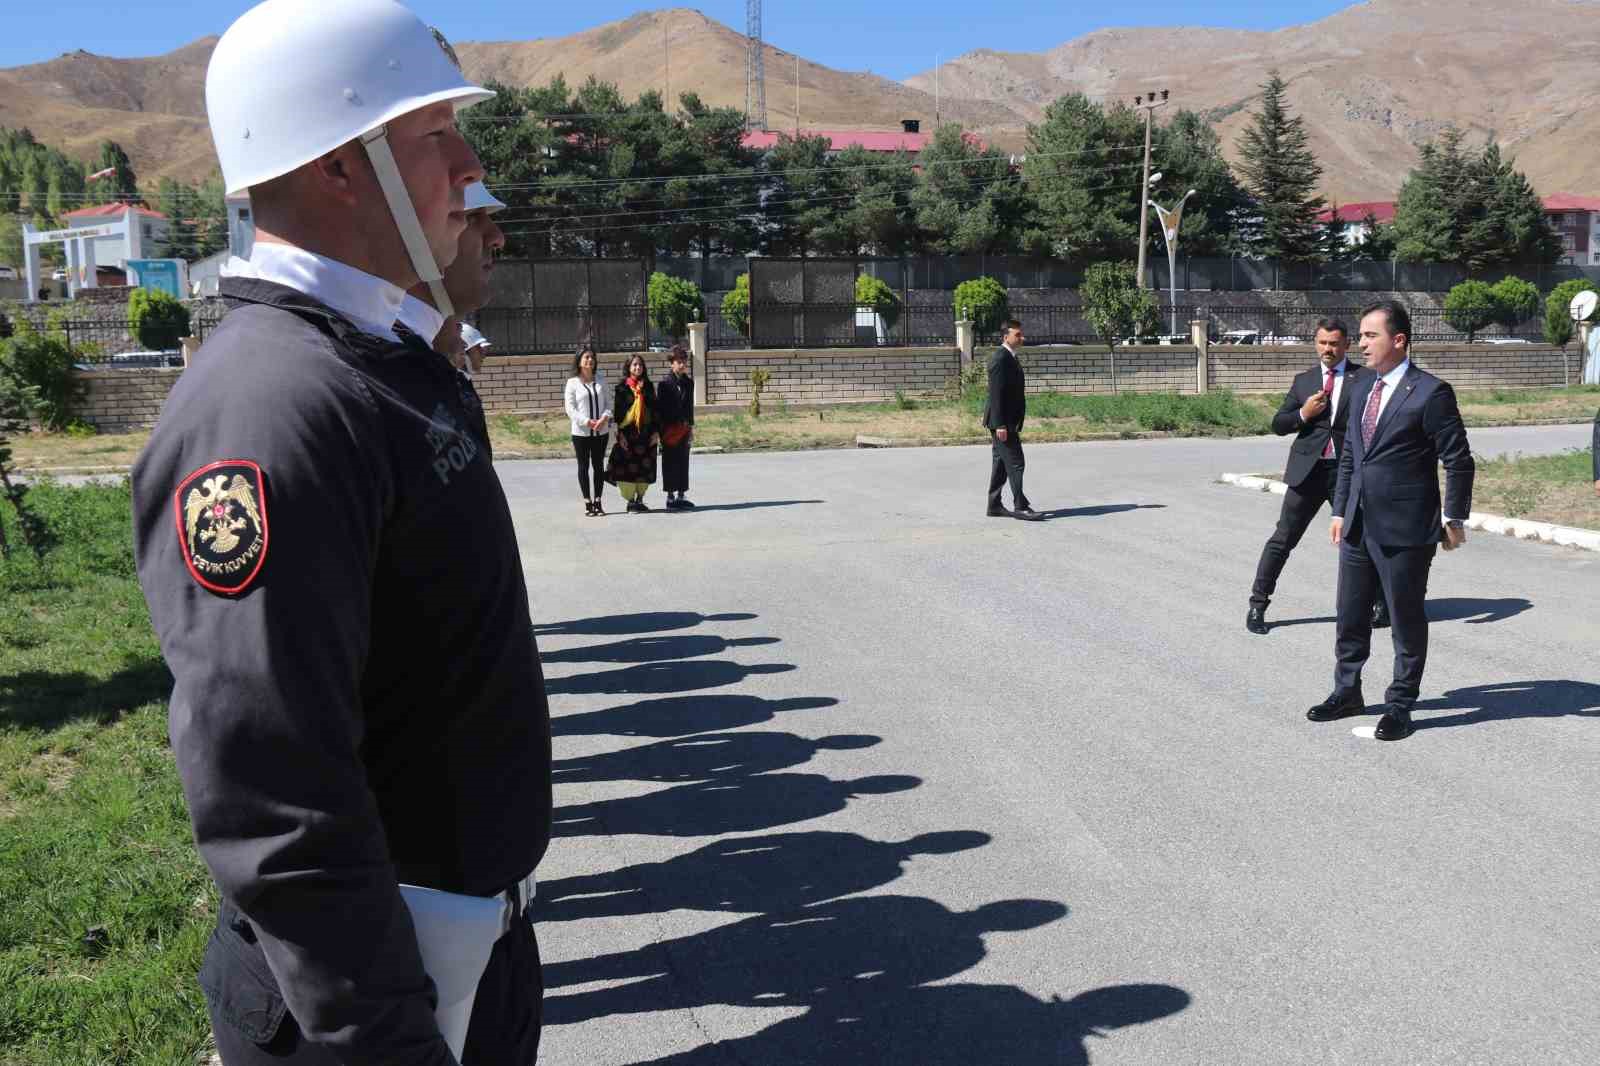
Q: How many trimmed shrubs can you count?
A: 8